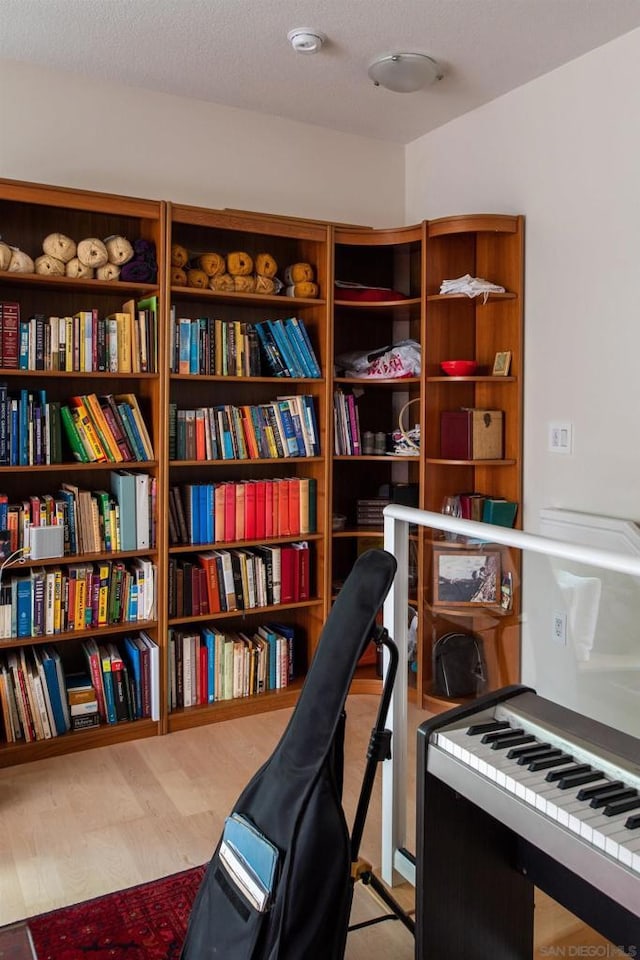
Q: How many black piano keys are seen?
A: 12